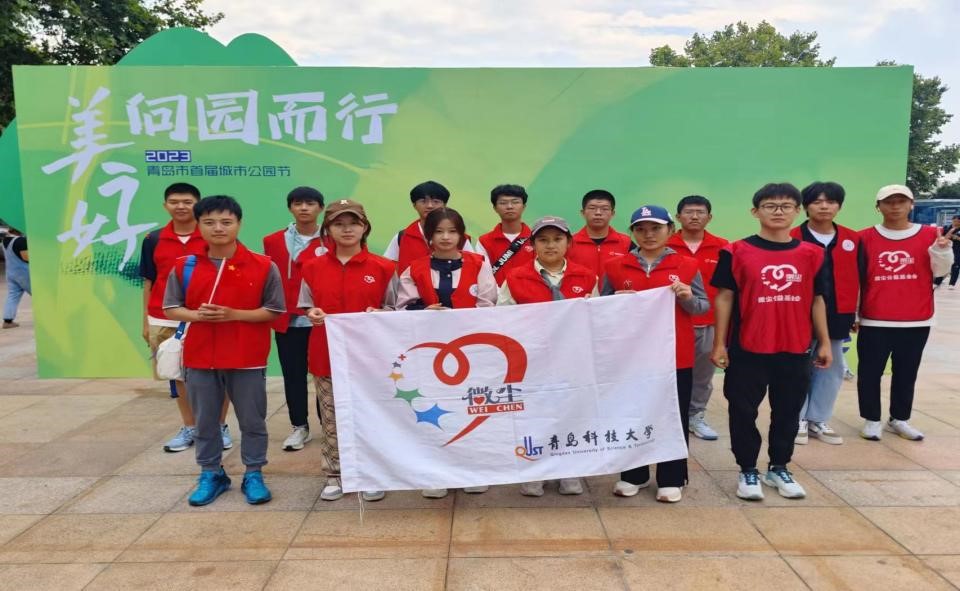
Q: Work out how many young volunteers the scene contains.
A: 14